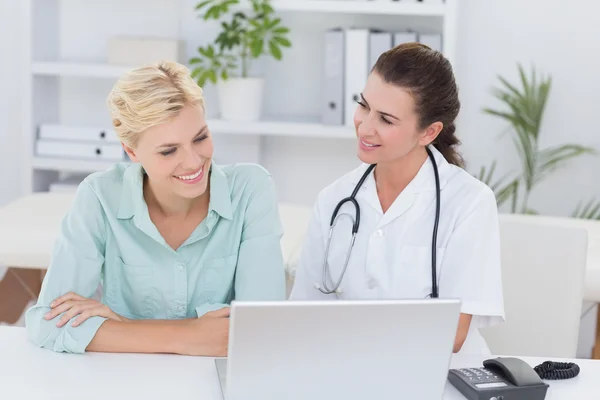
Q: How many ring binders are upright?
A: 5